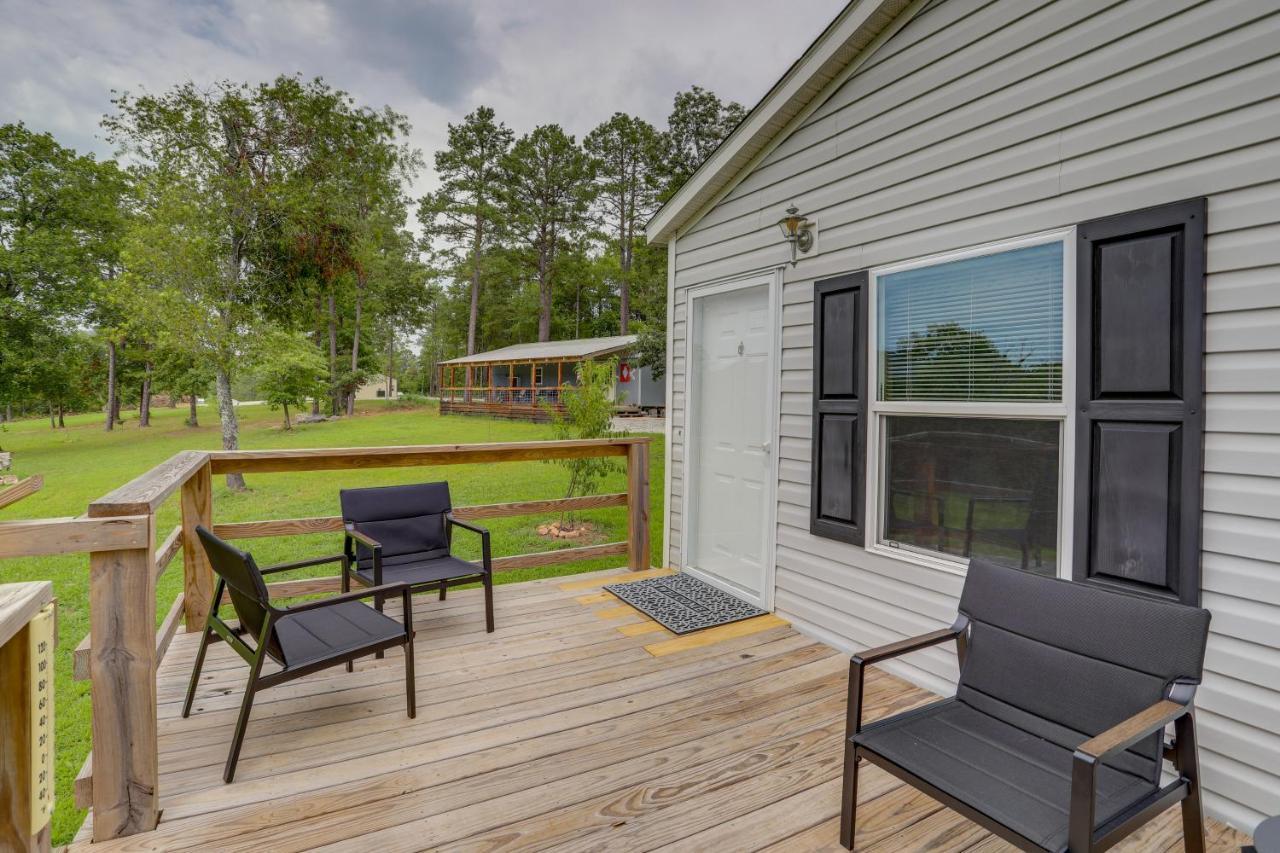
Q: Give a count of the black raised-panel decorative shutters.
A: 2